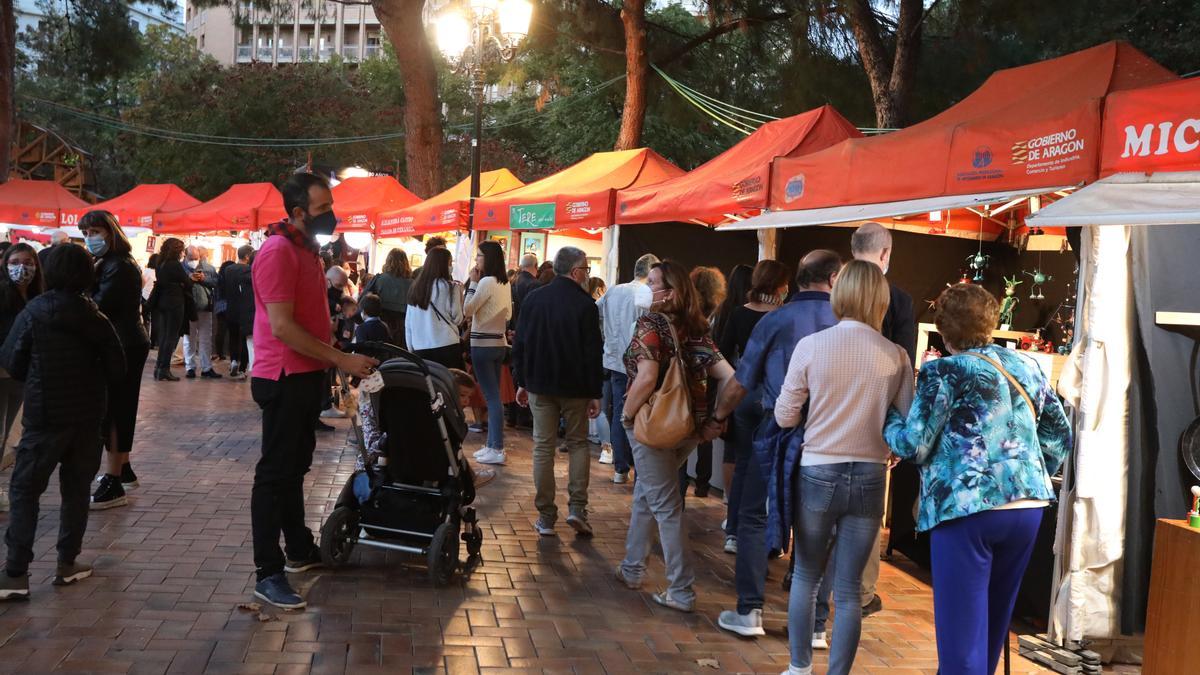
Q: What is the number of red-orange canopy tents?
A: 9